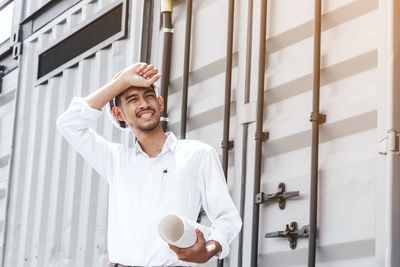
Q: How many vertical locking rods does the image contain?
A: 4